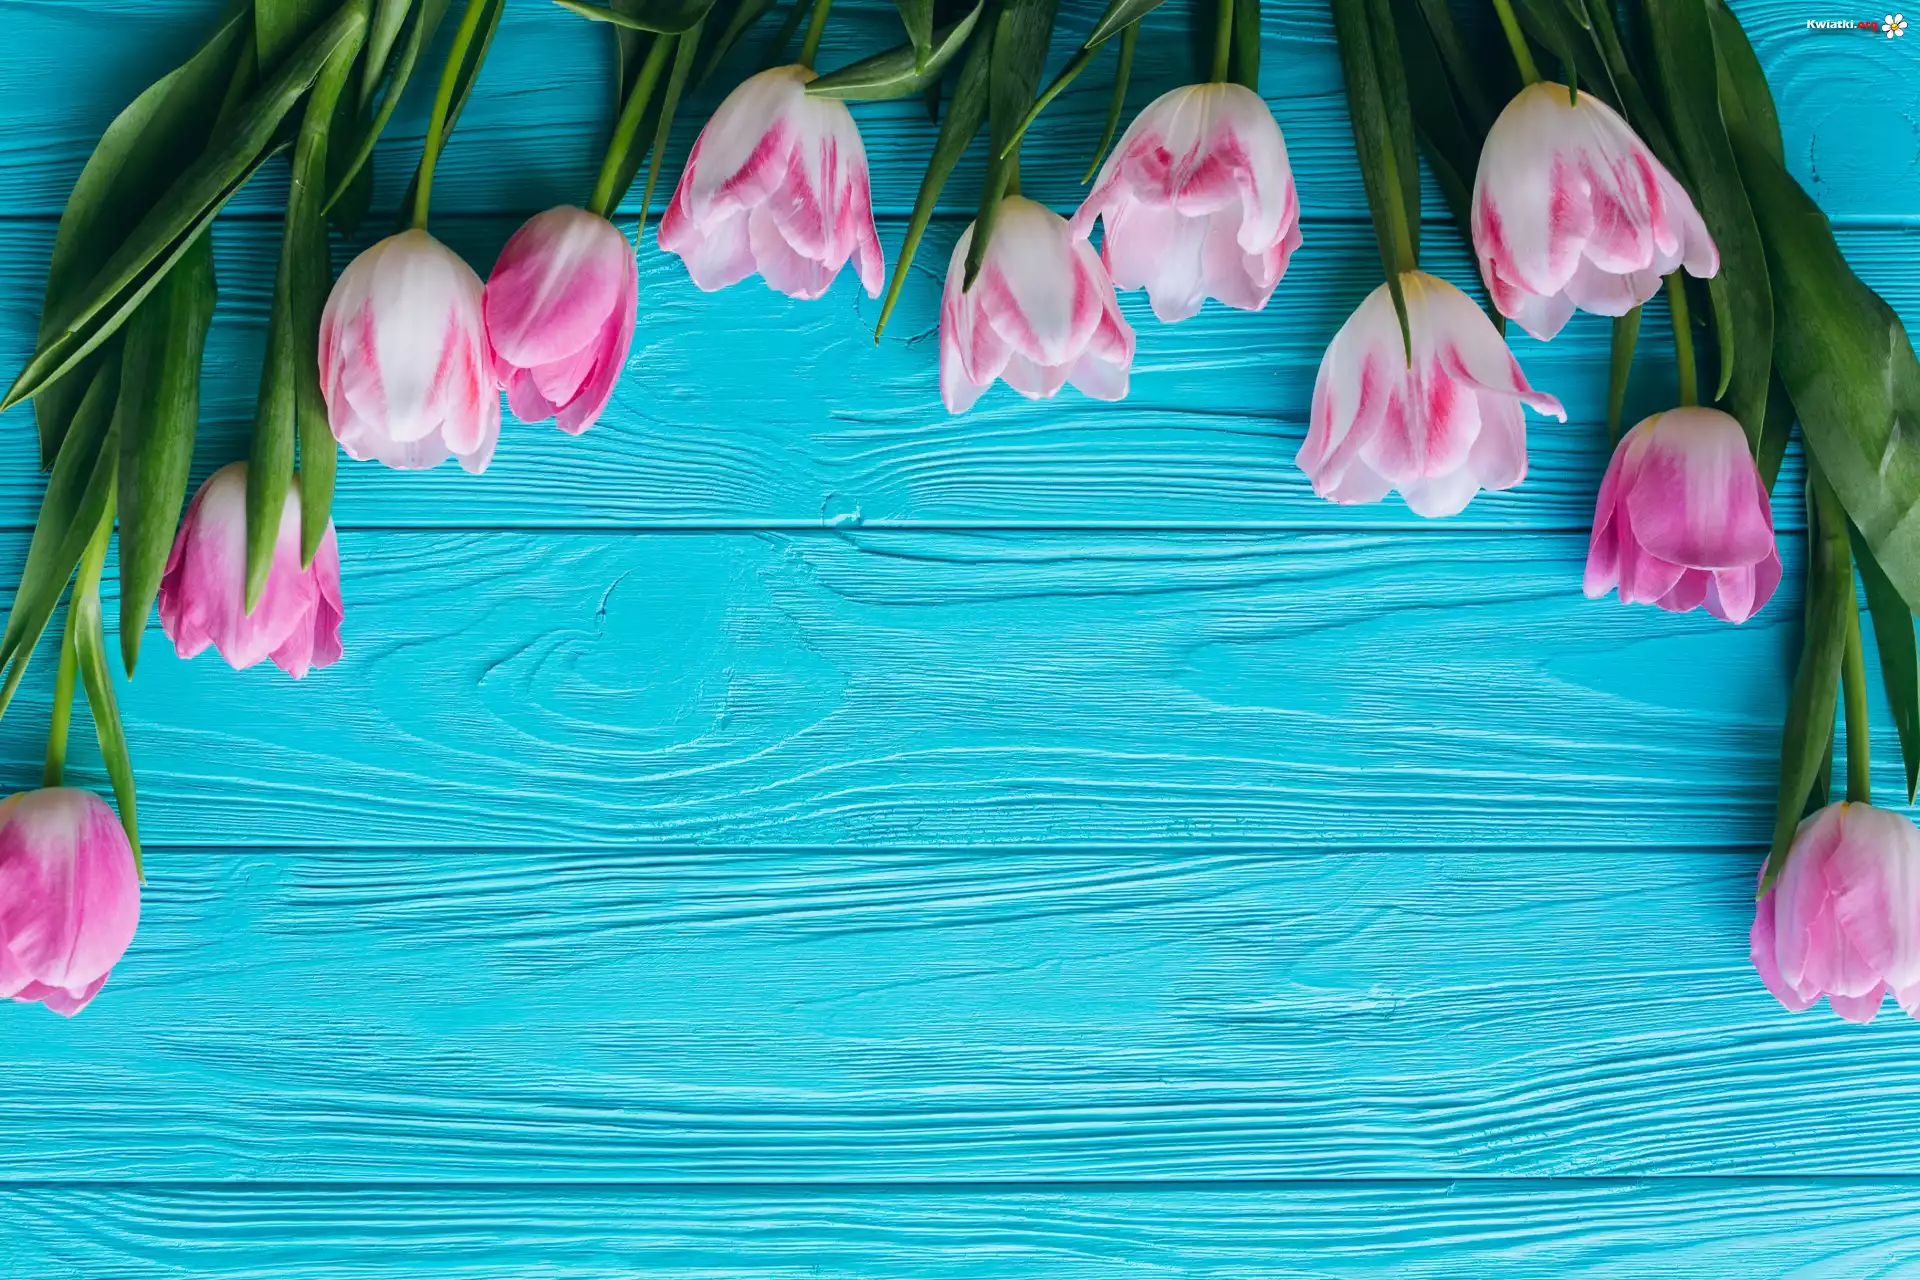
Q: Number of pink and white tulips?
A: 11